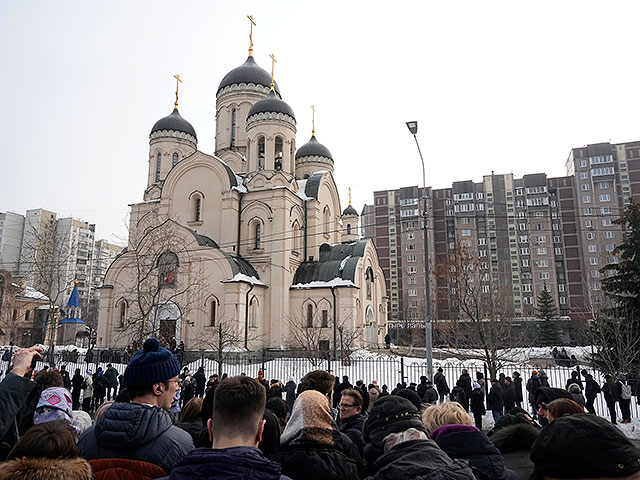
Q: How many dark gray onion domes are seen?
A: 5